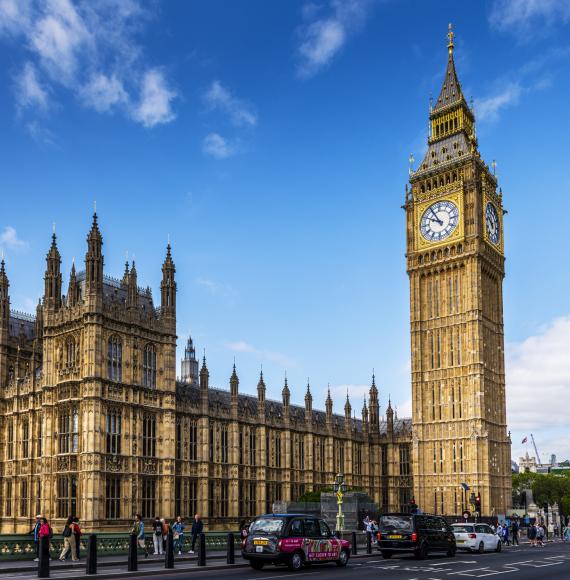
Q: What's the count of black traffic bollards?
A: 8